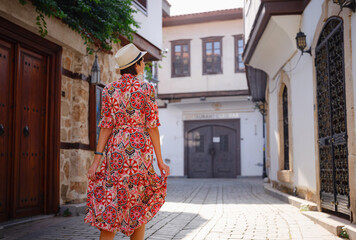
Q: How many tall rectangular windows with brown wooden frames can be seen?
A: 3